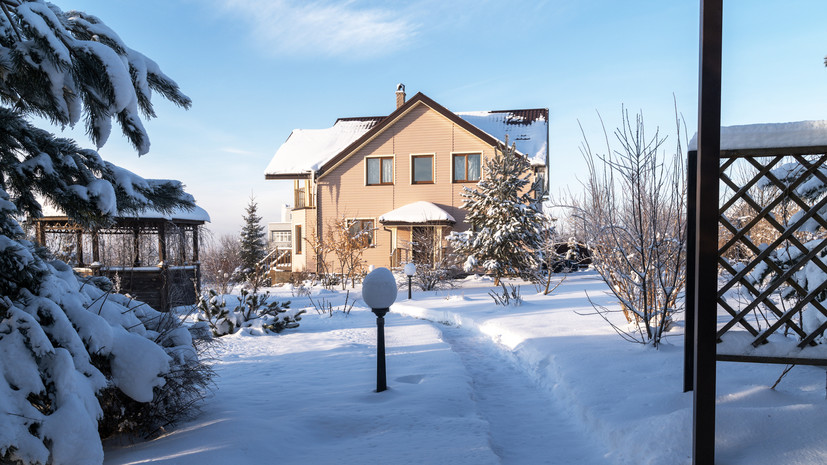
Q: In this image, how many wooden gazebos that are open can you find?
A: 1